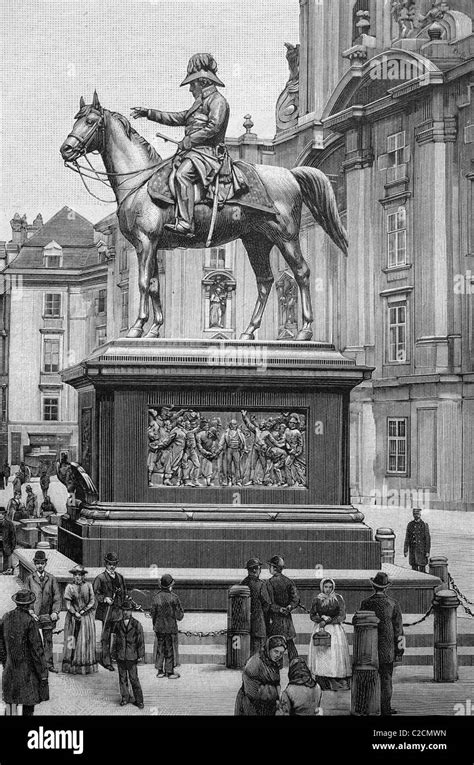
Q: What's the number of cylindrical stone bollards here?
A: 5